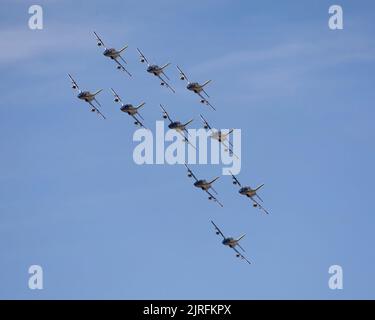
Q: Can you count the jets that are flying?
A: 10